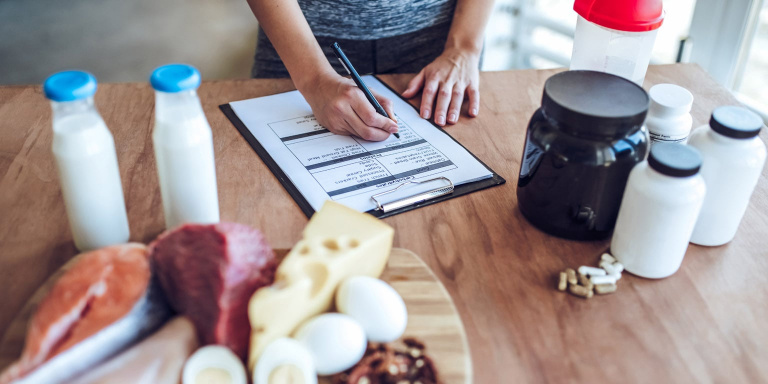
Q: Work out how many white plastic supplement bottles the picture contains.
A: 3